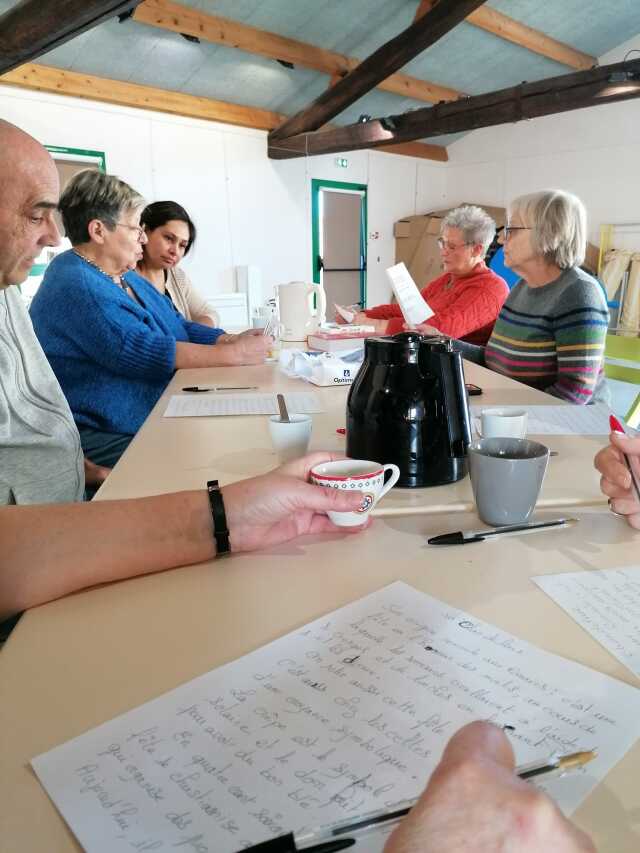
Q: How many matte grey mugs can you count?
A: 1